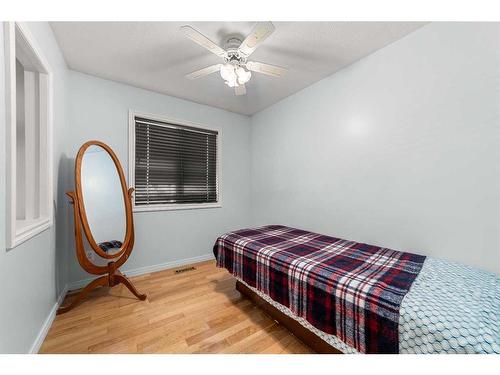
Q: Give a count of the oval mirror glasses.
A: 1